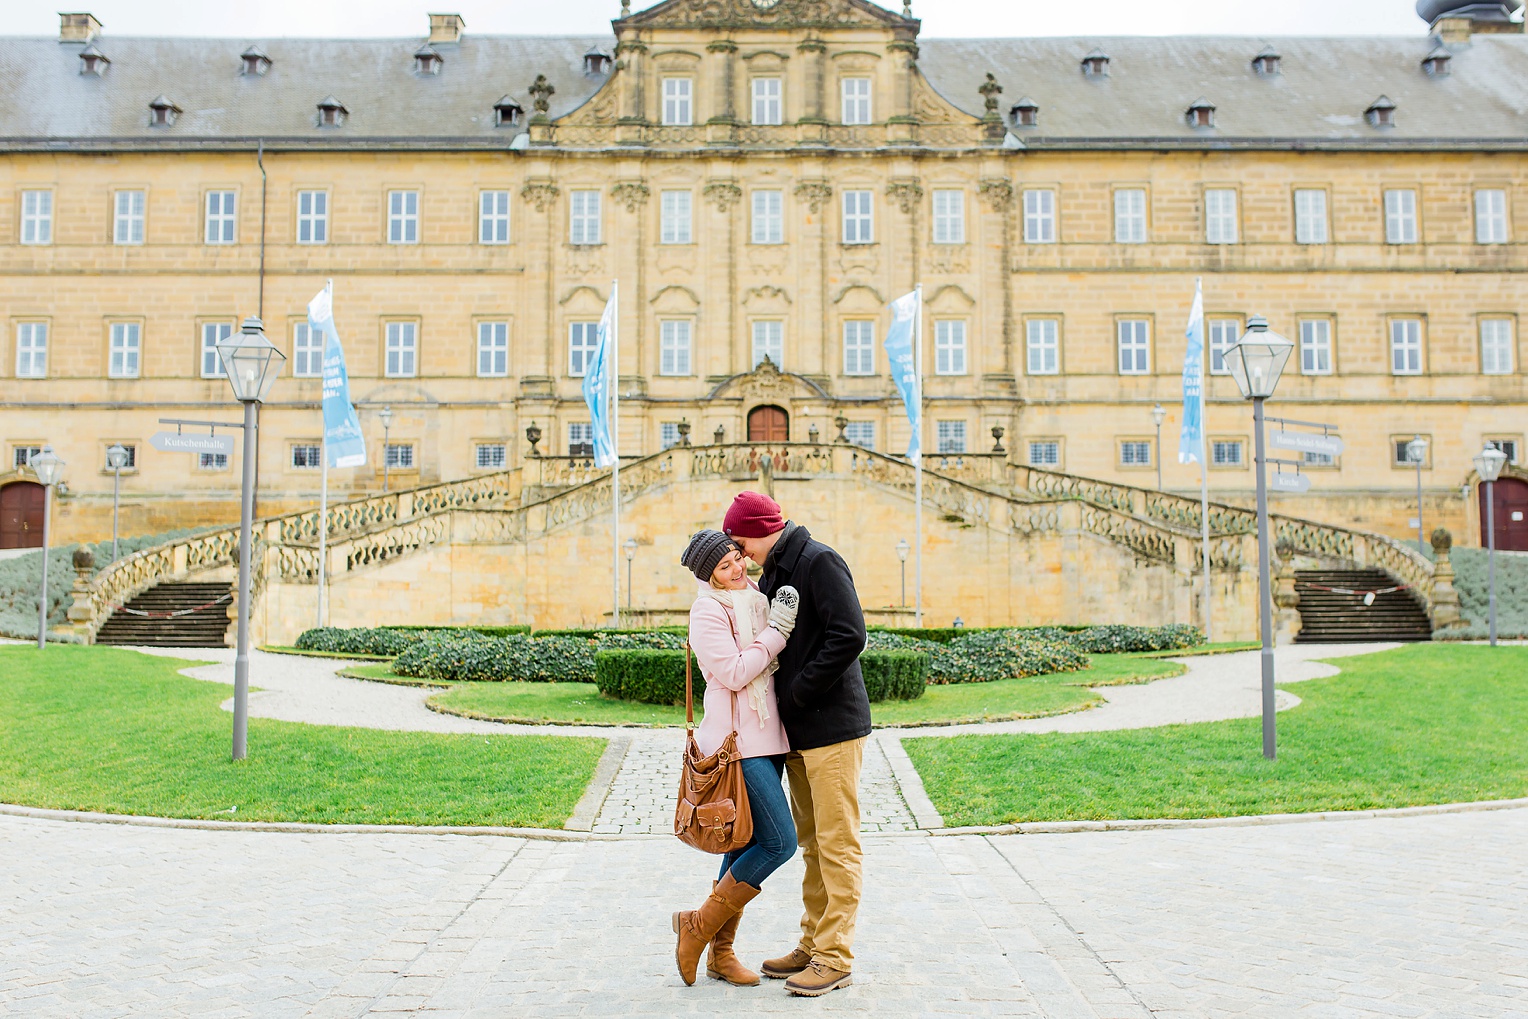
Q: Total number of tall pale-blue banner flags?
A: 4